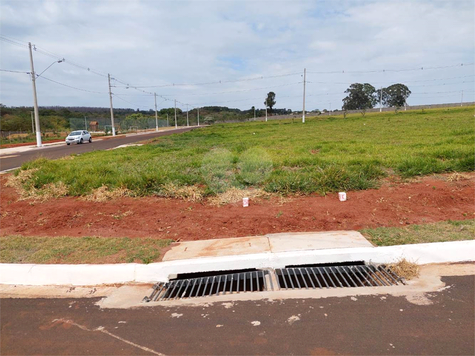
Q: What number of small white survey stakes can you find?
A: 2